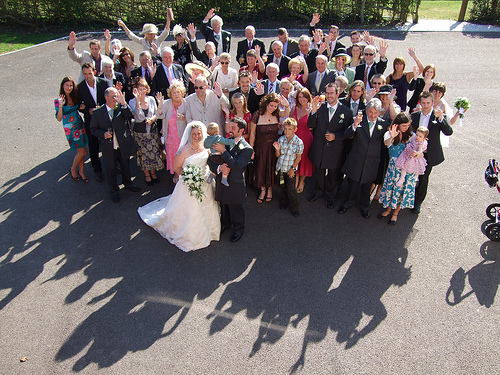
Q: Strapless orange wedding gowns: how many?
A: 0